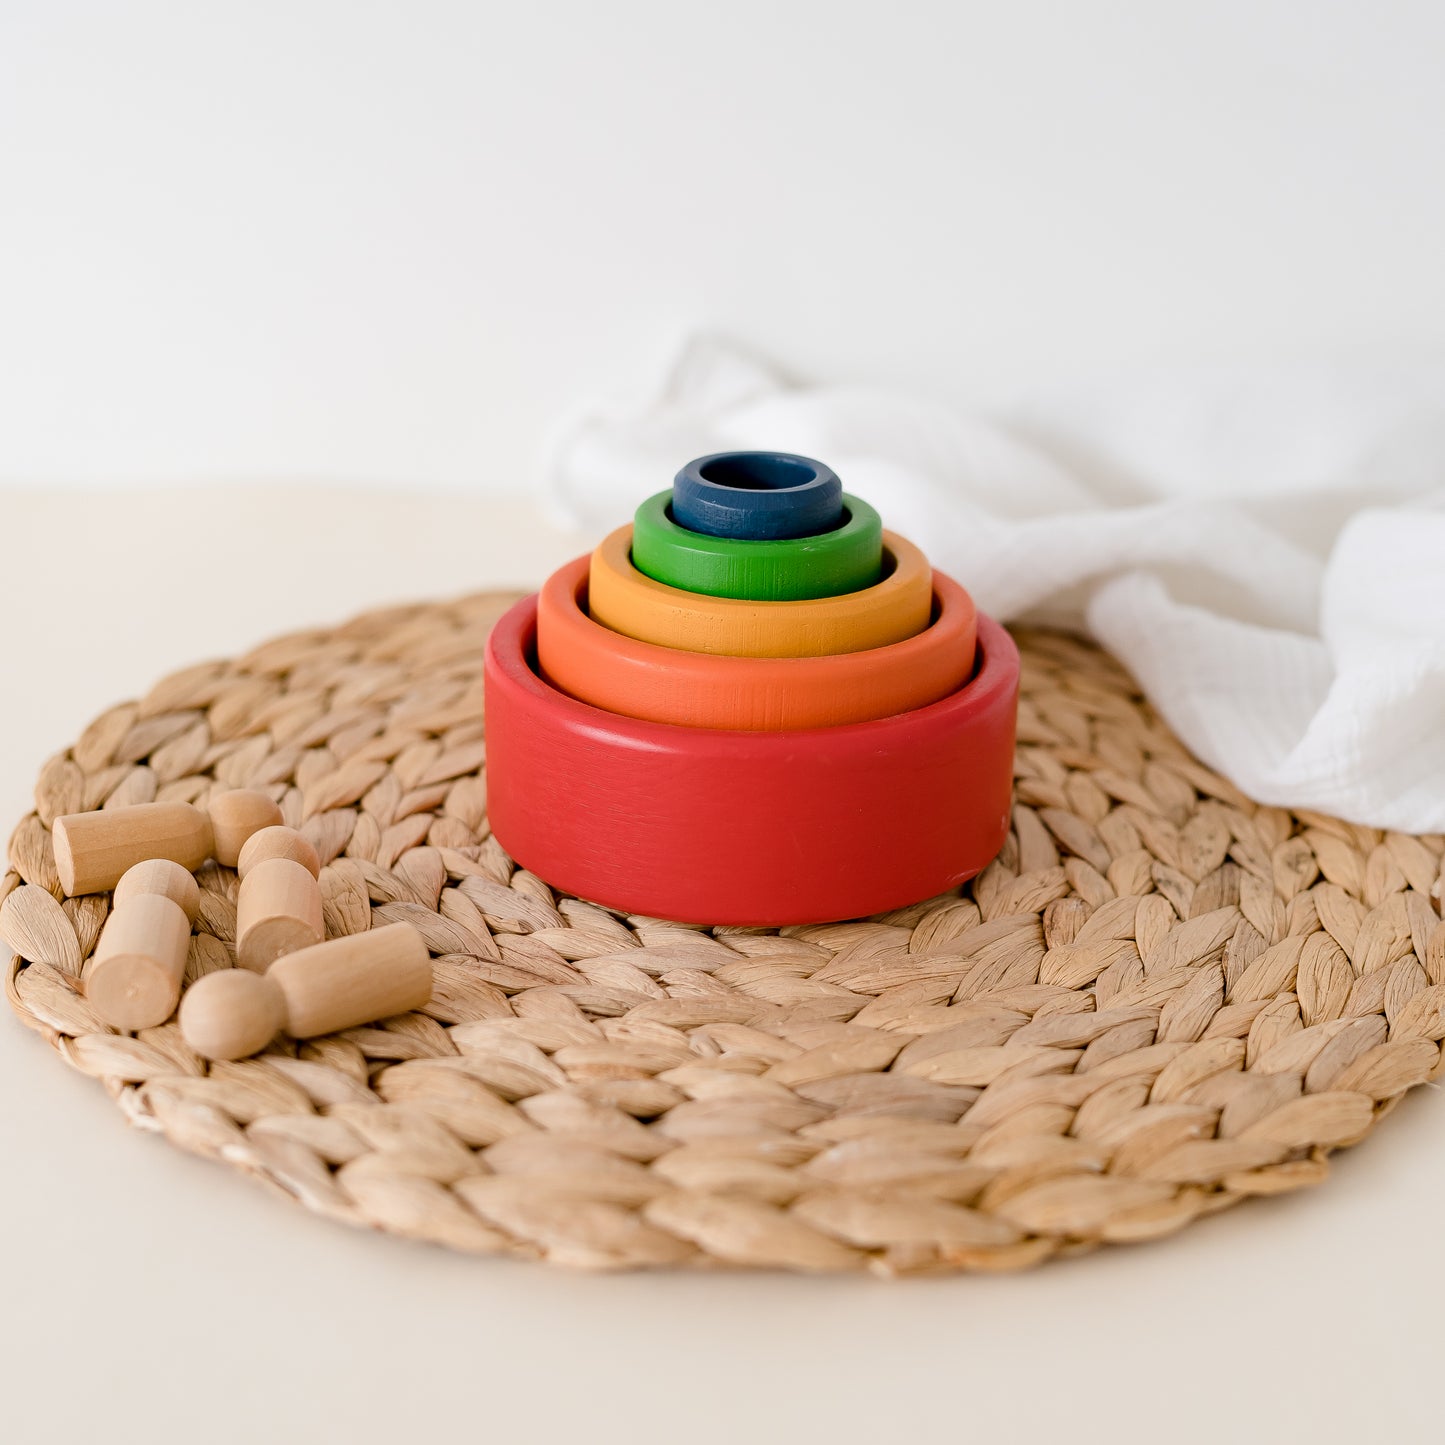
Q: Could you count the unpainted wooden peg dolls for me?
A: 4